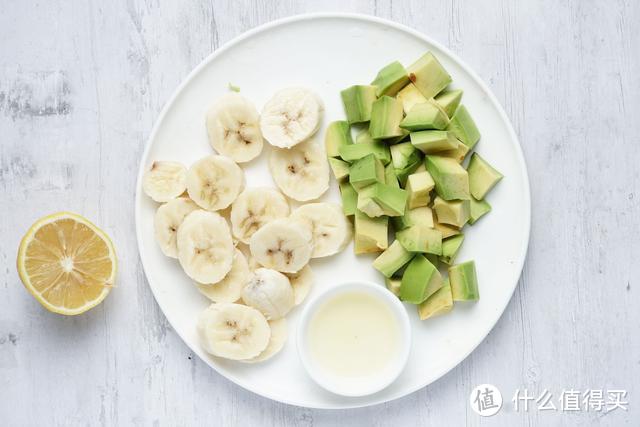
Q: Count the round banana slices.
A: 15